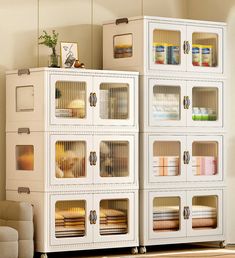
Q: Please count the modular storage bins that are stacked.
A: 7